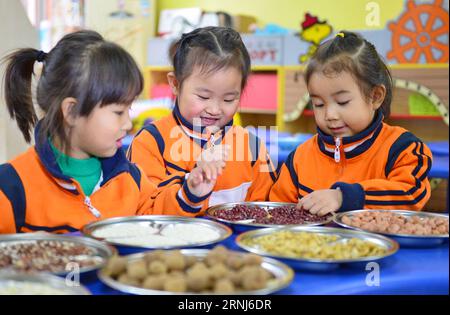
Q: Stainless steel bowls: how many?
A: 7